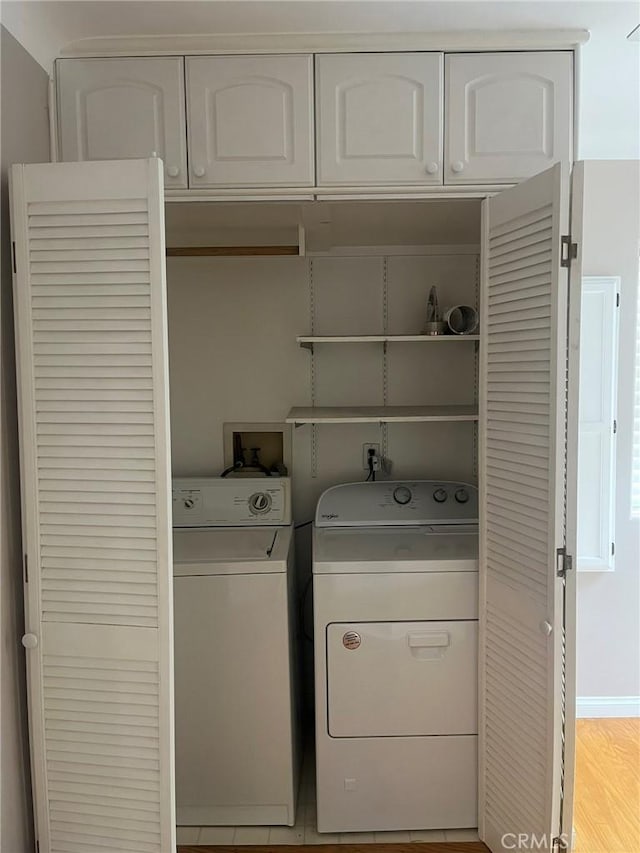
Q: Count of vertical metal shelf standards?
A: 3